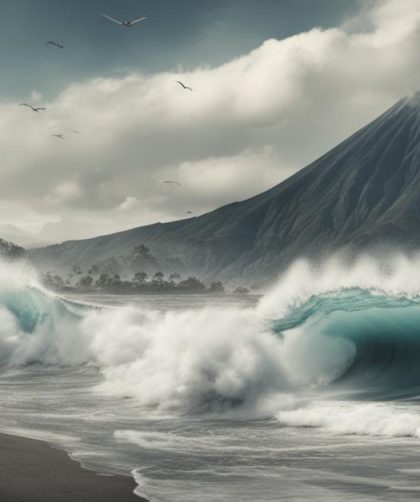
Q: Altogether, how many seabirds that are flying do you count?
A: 8